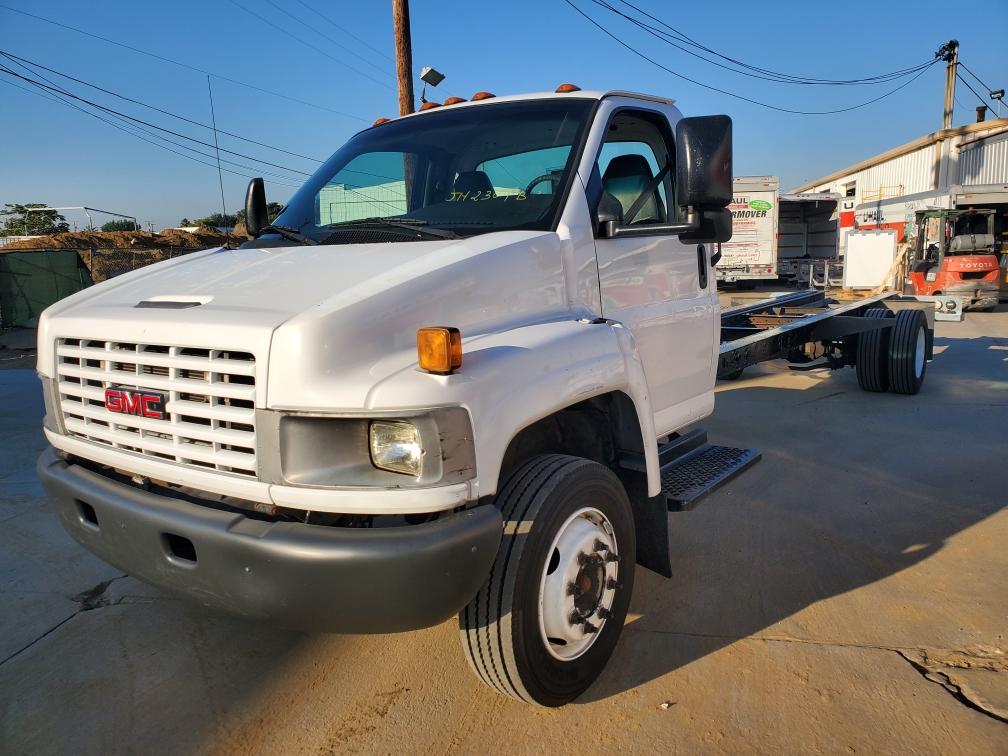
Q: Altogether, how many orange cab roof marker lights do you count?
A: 5